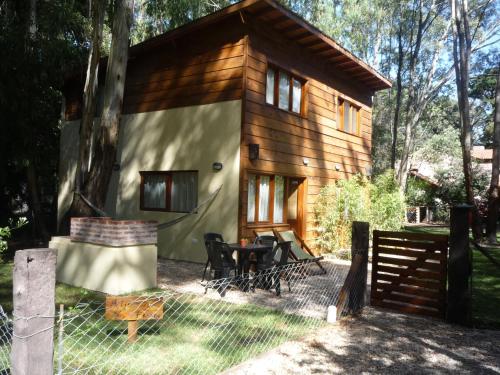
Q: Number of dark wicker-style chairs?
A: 4